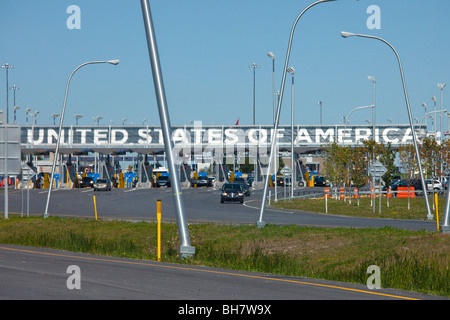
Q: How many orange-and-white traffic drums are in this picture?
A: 5